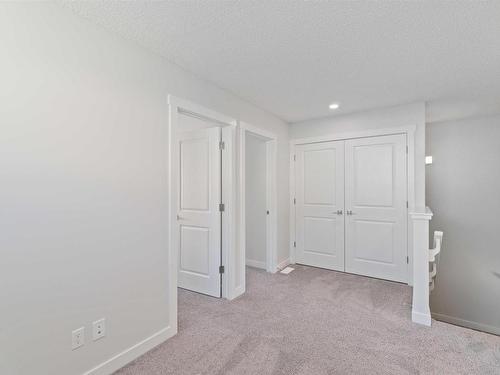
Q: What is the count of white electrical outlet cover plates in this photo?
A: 2